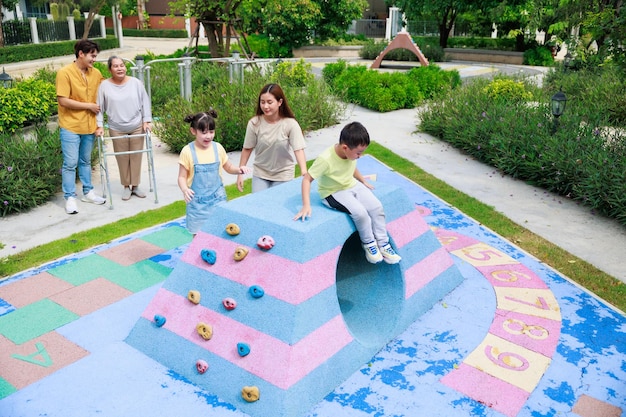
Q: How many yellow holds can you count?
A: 5